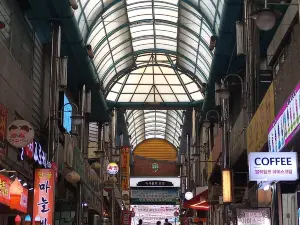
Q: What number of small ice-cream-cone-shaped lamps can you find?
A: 3